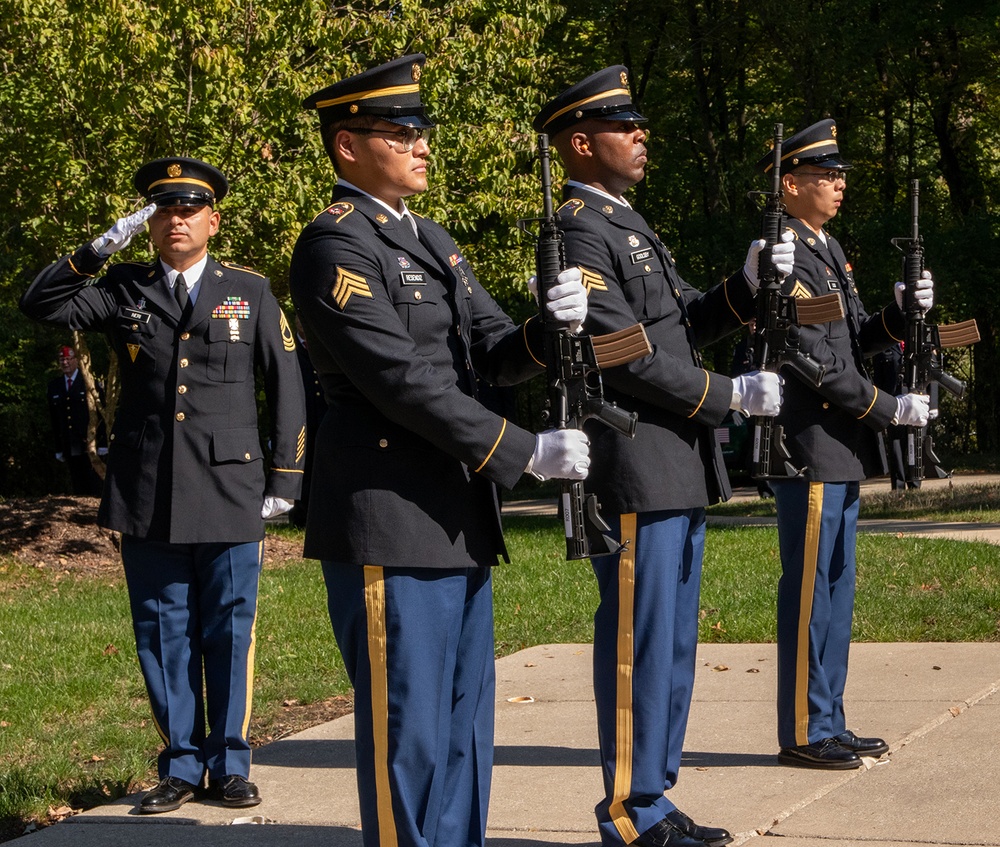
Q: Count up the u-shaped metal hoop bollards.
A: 0